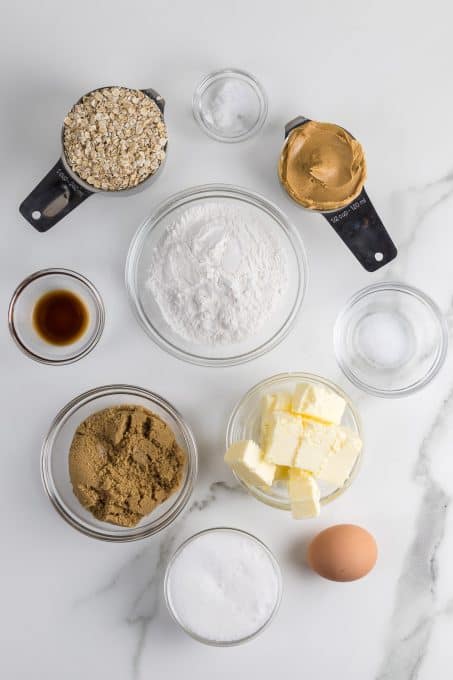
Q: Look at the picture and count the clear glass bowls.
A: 7